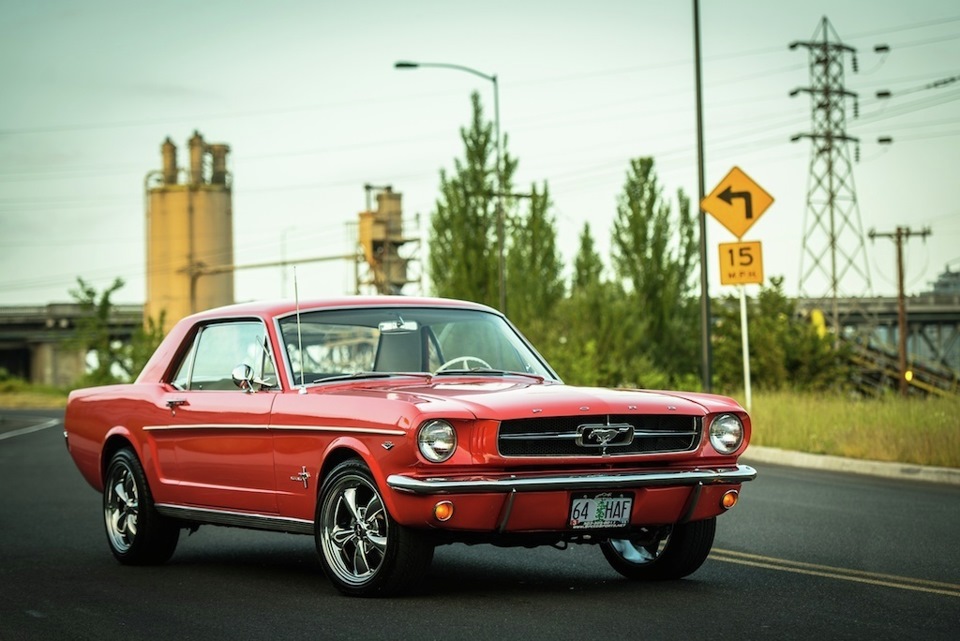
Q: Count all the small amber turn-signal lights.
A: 2